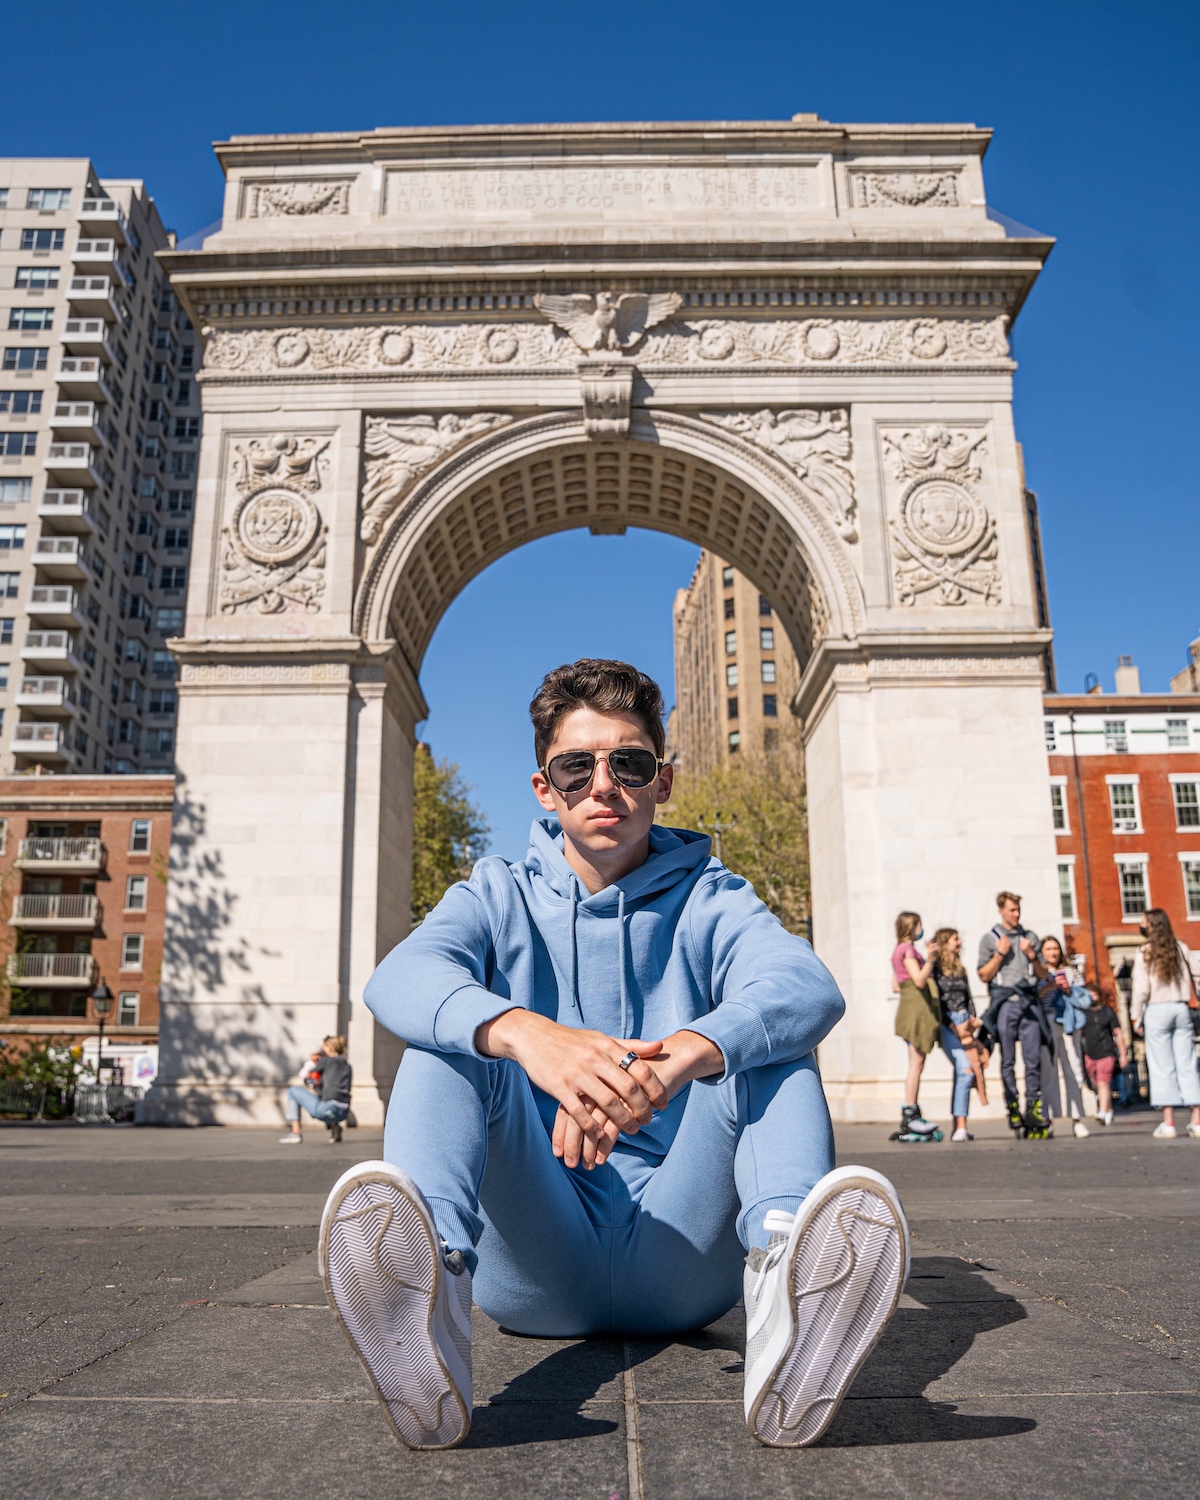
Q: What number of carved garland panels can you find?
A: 2